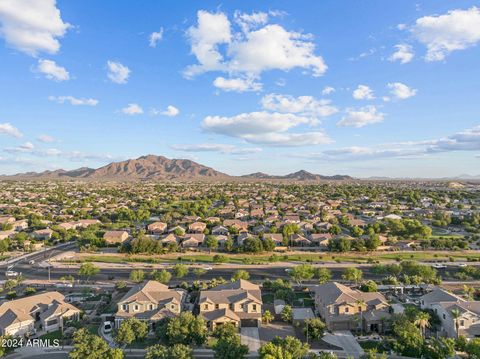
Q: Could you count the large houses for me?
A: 5